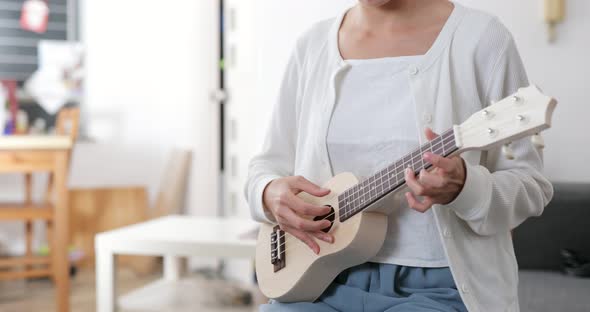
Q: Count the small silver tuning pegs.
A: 4